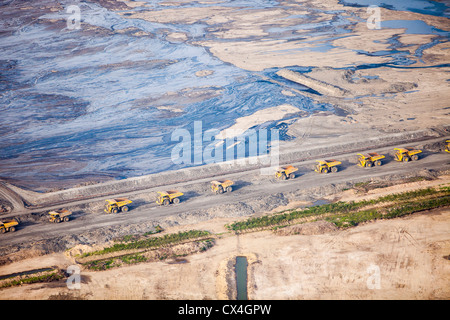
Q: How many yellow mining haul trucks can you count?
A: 10